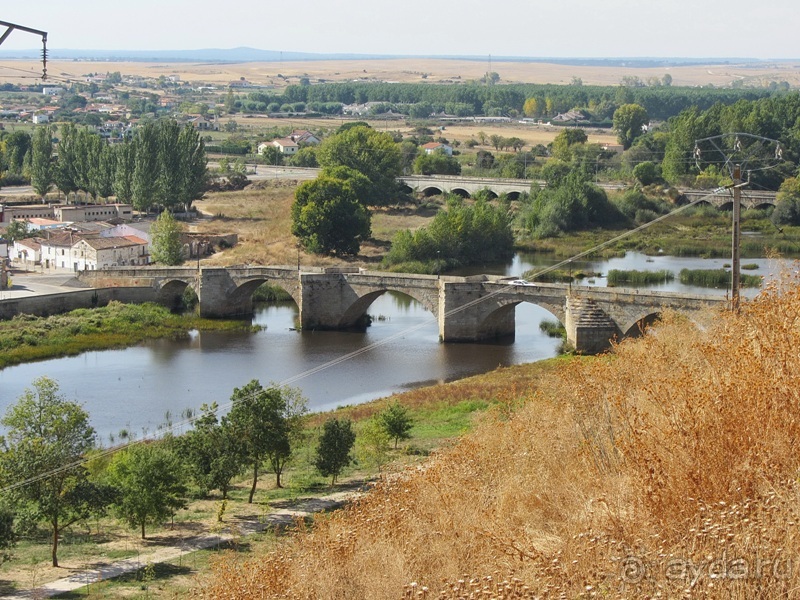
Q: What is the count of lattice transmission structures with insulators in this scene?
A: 2